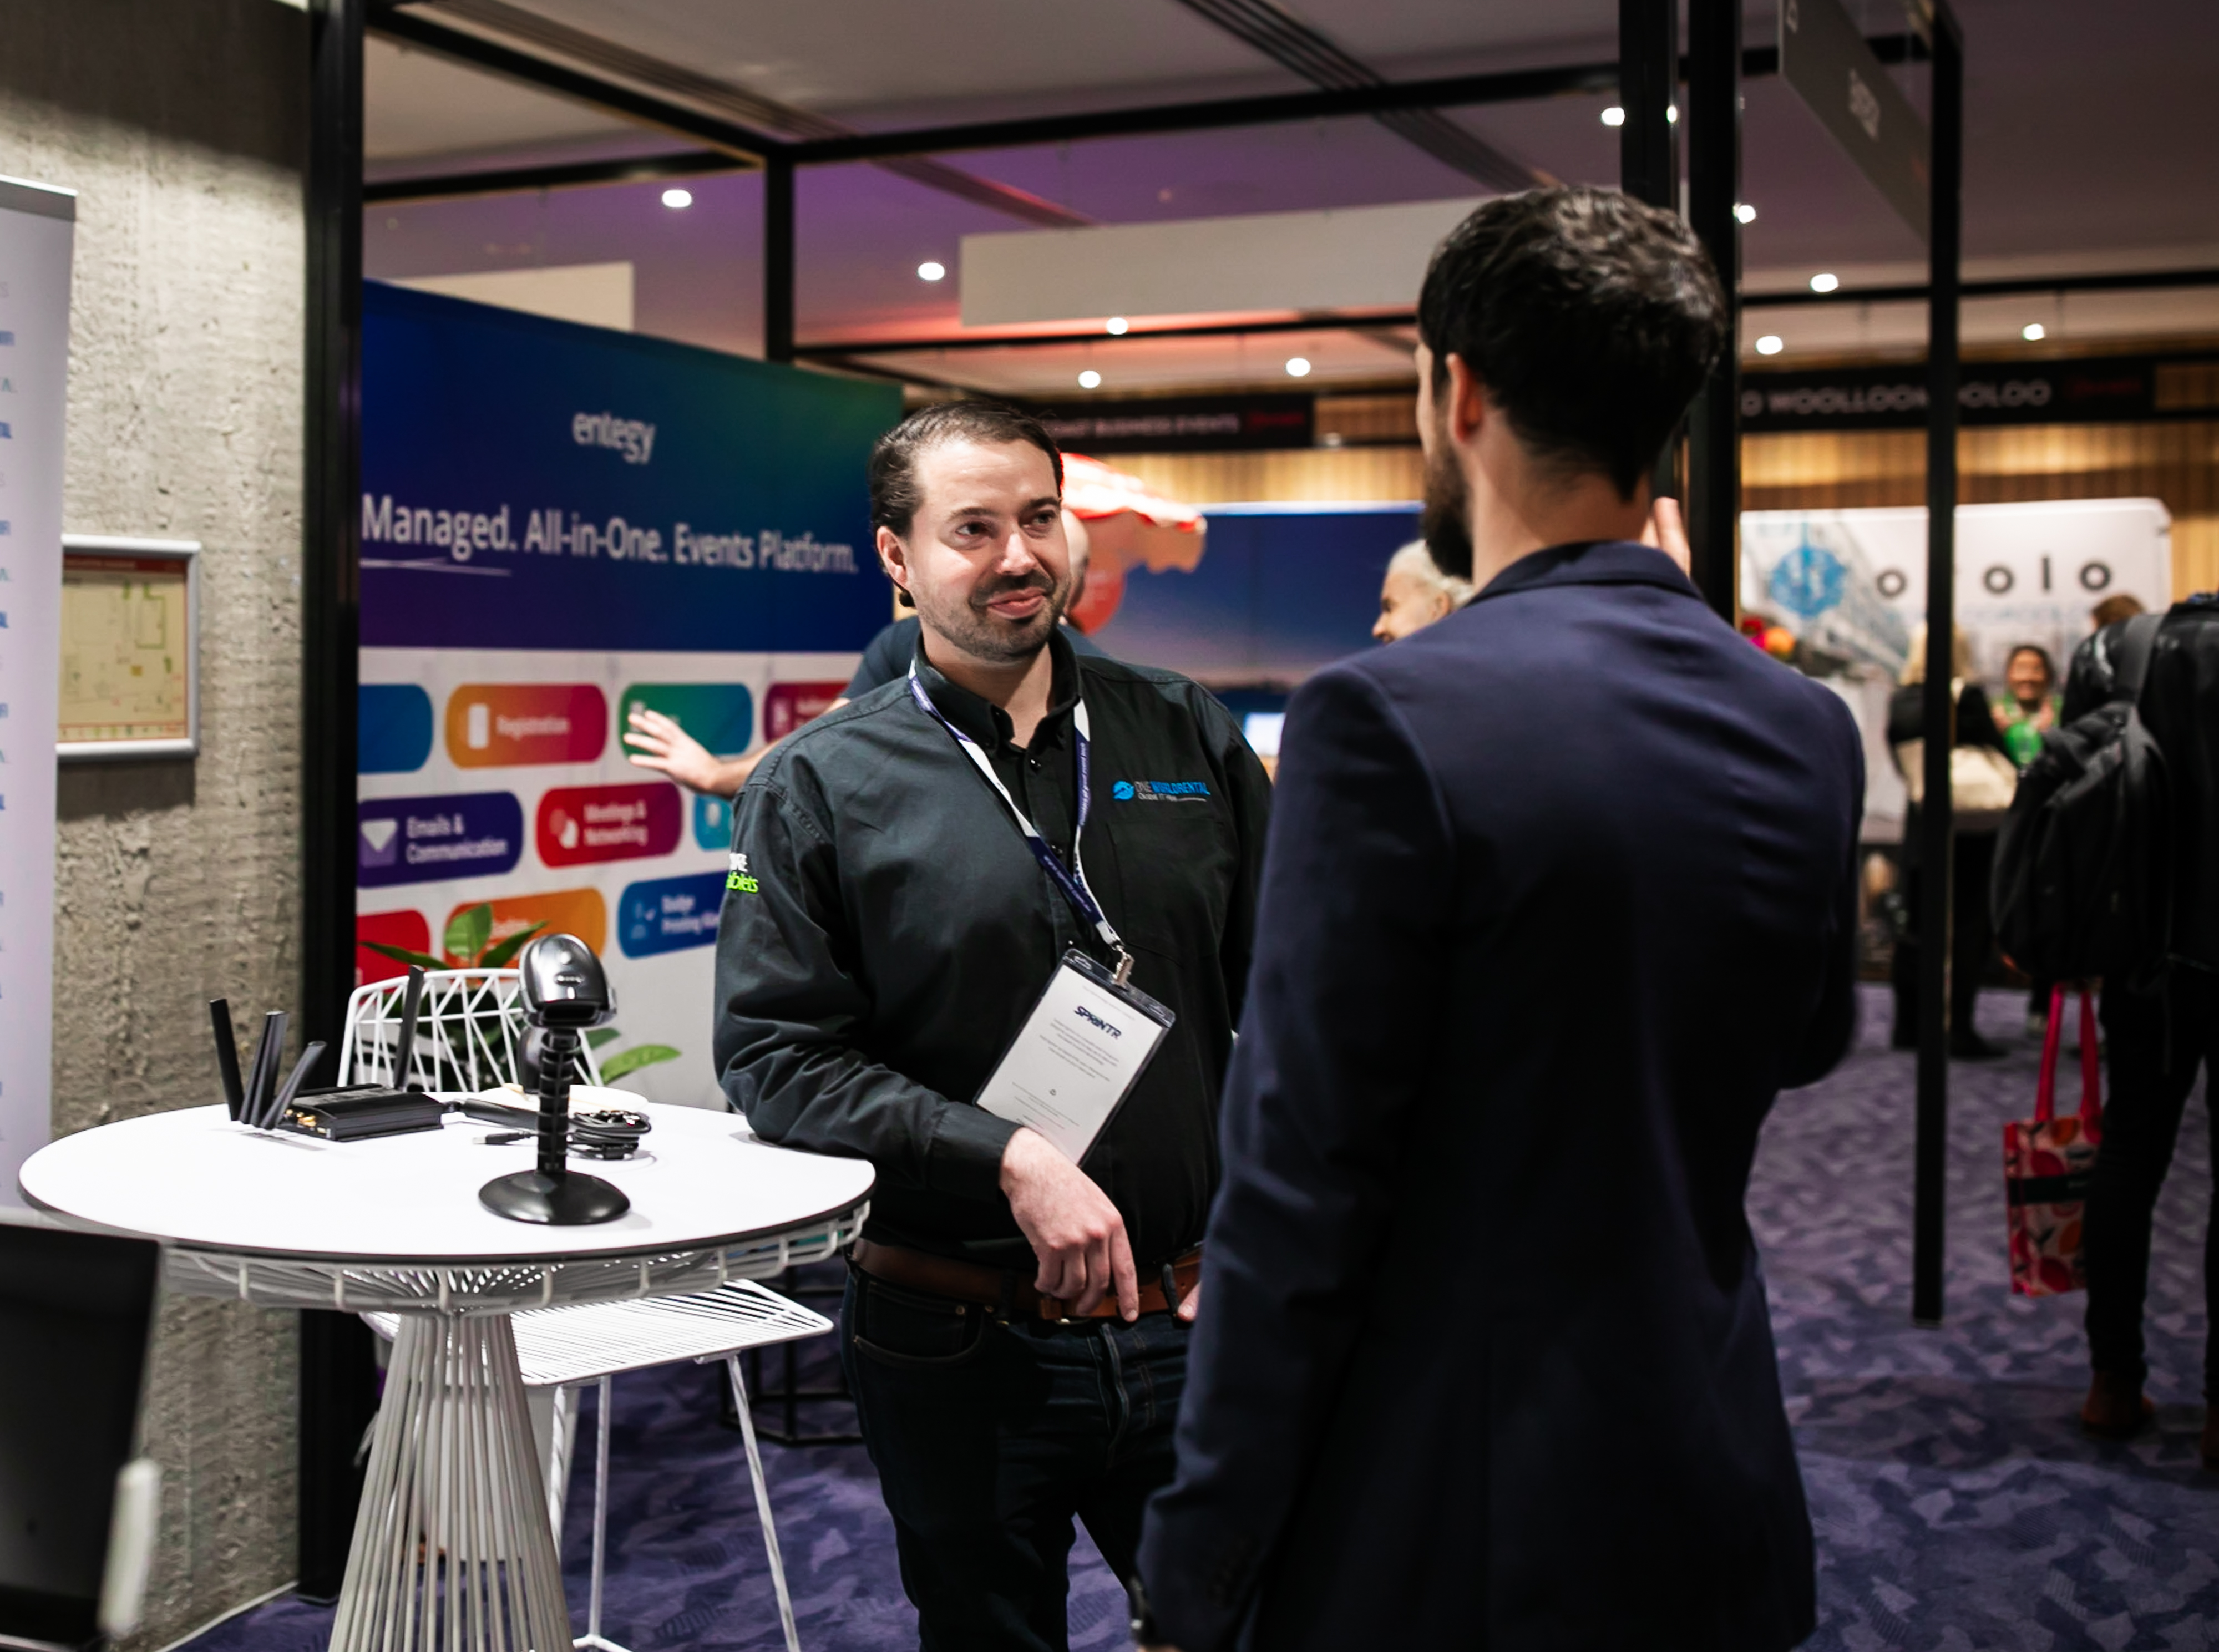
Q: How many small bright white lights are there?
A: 11